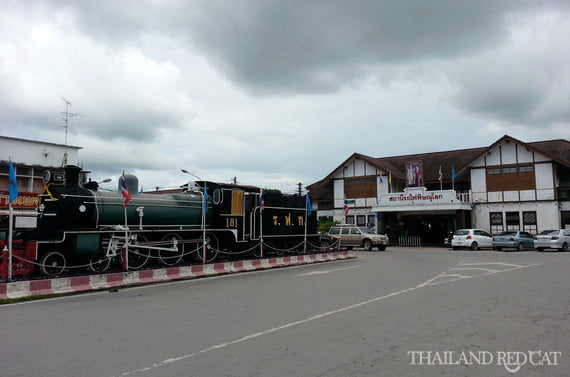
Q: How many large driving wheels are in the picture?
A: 3